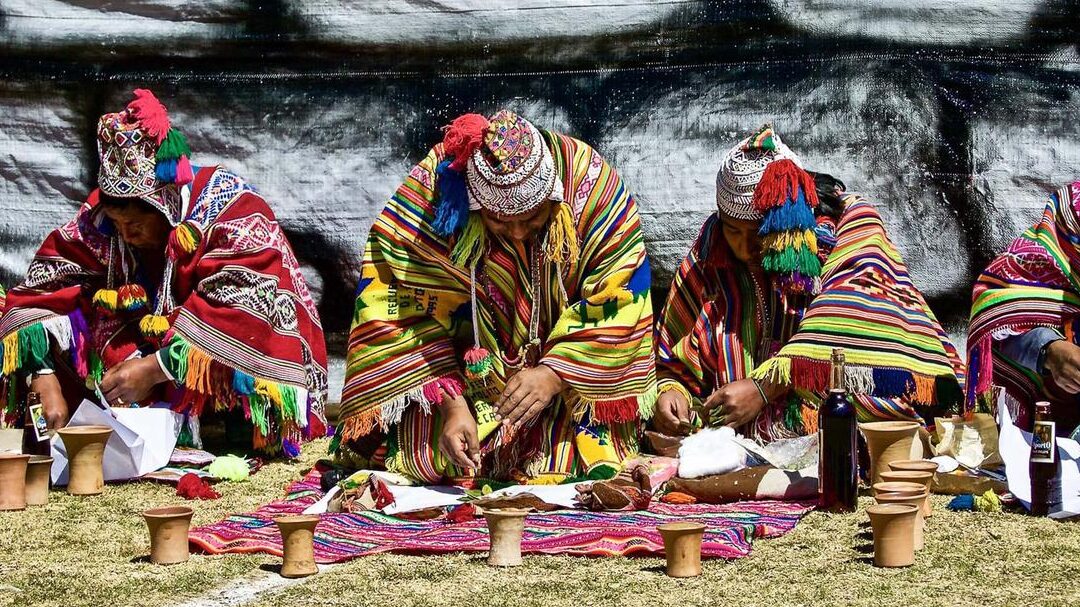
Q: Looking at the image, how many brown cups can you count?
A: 13